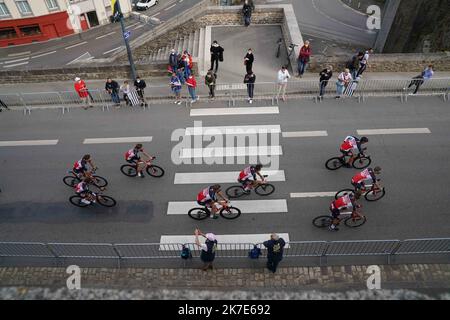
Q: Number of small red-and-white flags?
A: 0